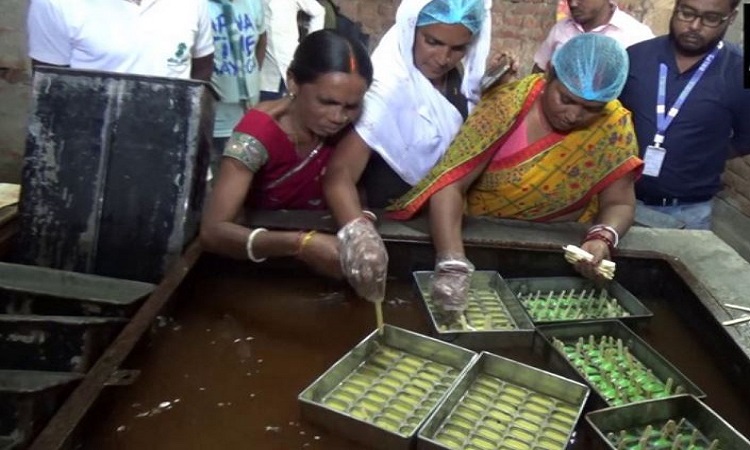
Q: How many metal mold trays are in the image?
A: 6